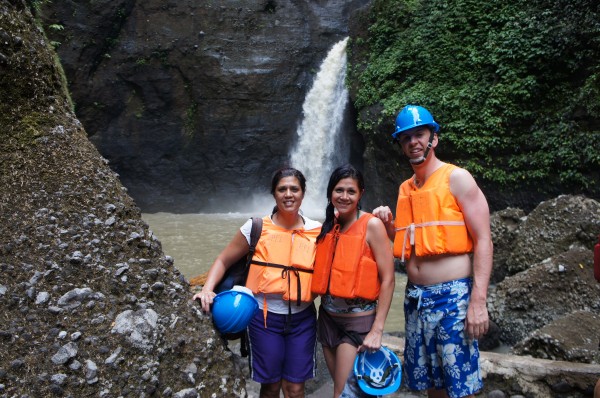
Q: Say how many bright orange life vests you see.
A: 3